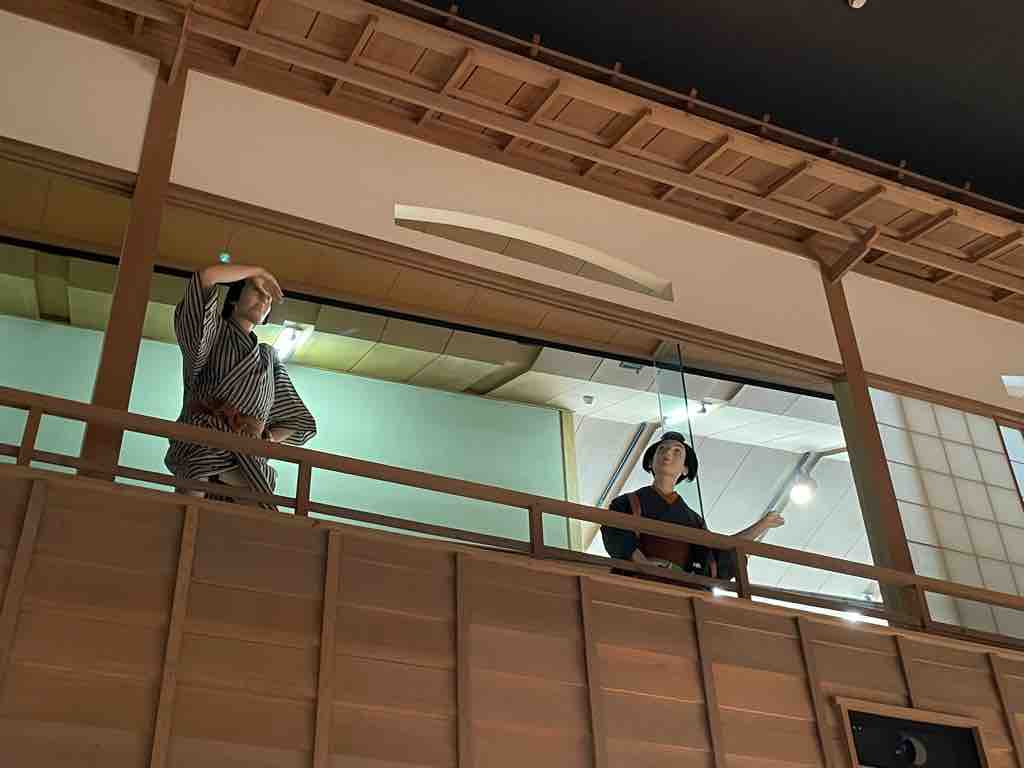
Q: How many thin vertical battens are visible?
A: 9